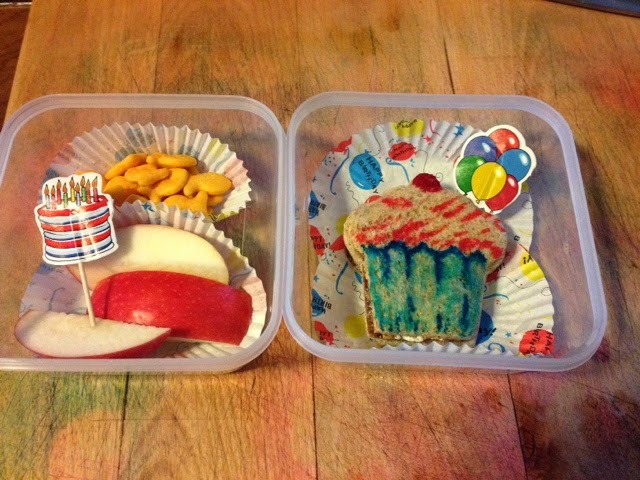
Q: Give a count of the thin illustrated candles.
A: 9